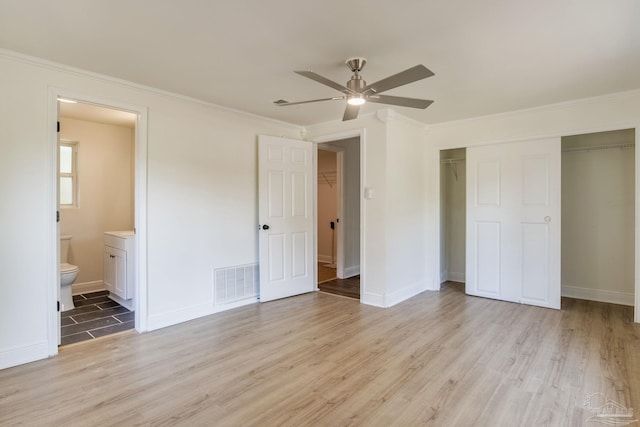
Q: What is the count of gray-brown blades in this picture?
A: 5